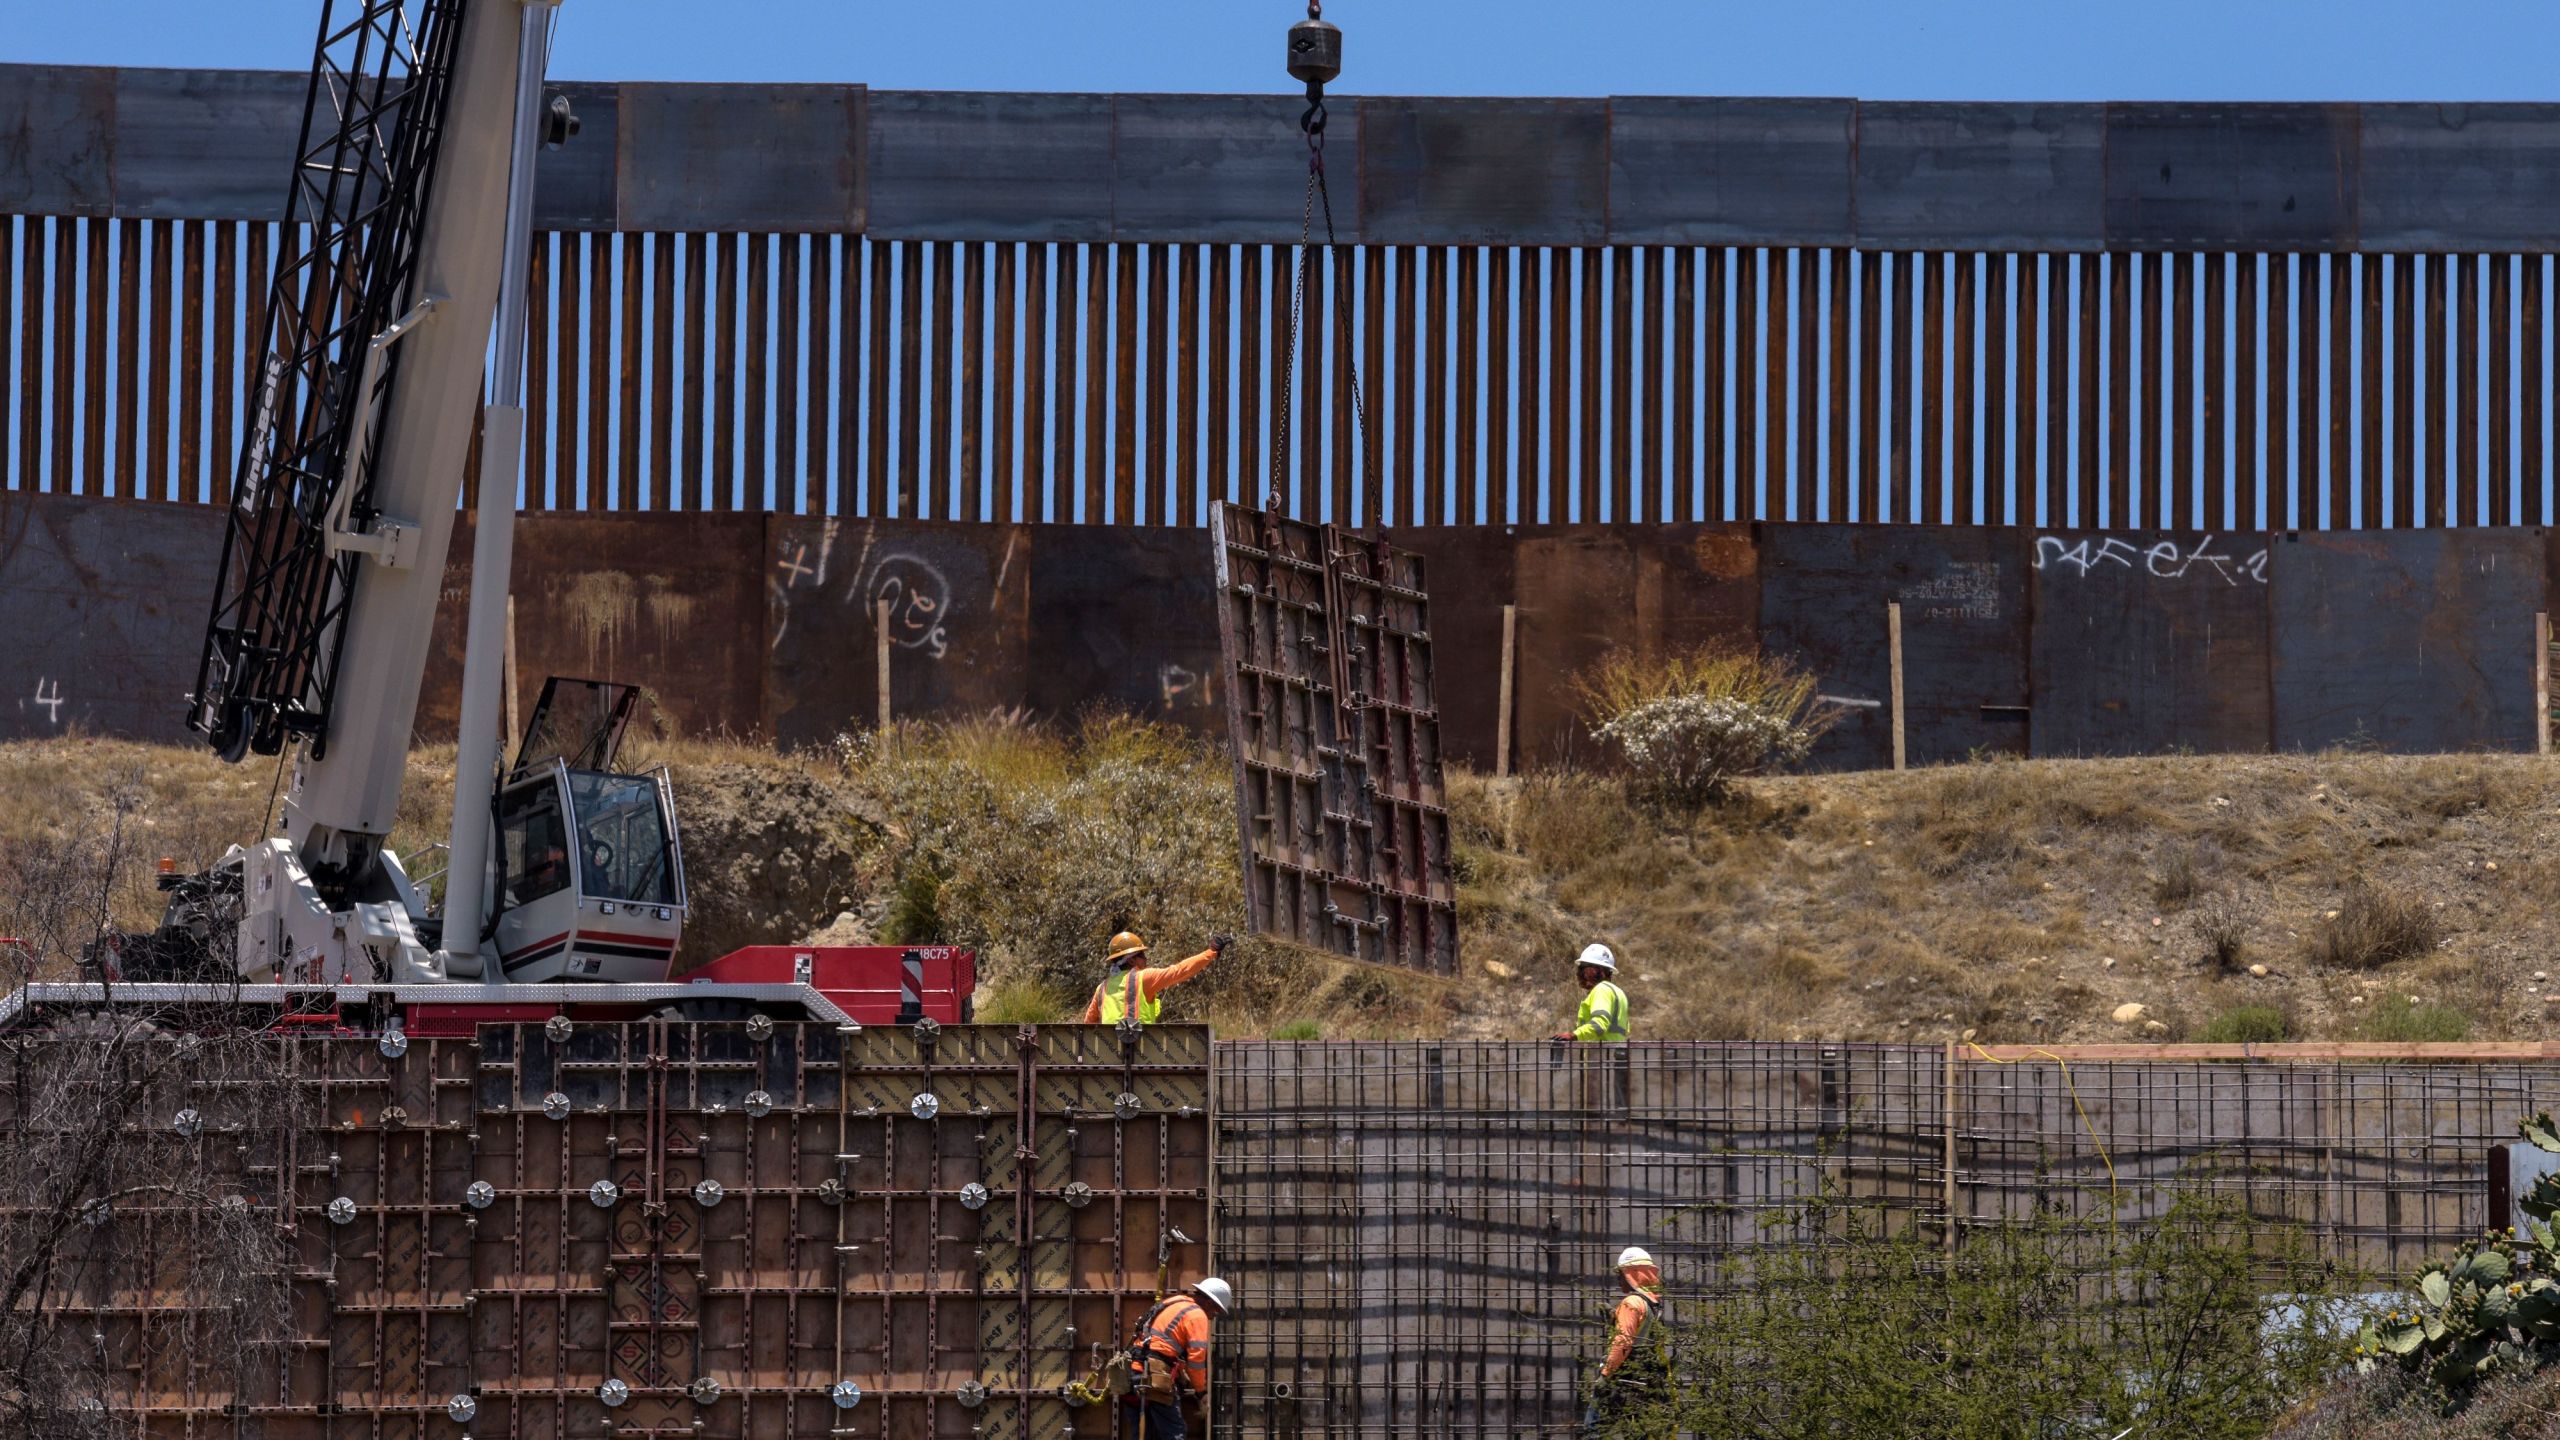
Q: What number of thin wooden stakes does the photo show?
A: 5